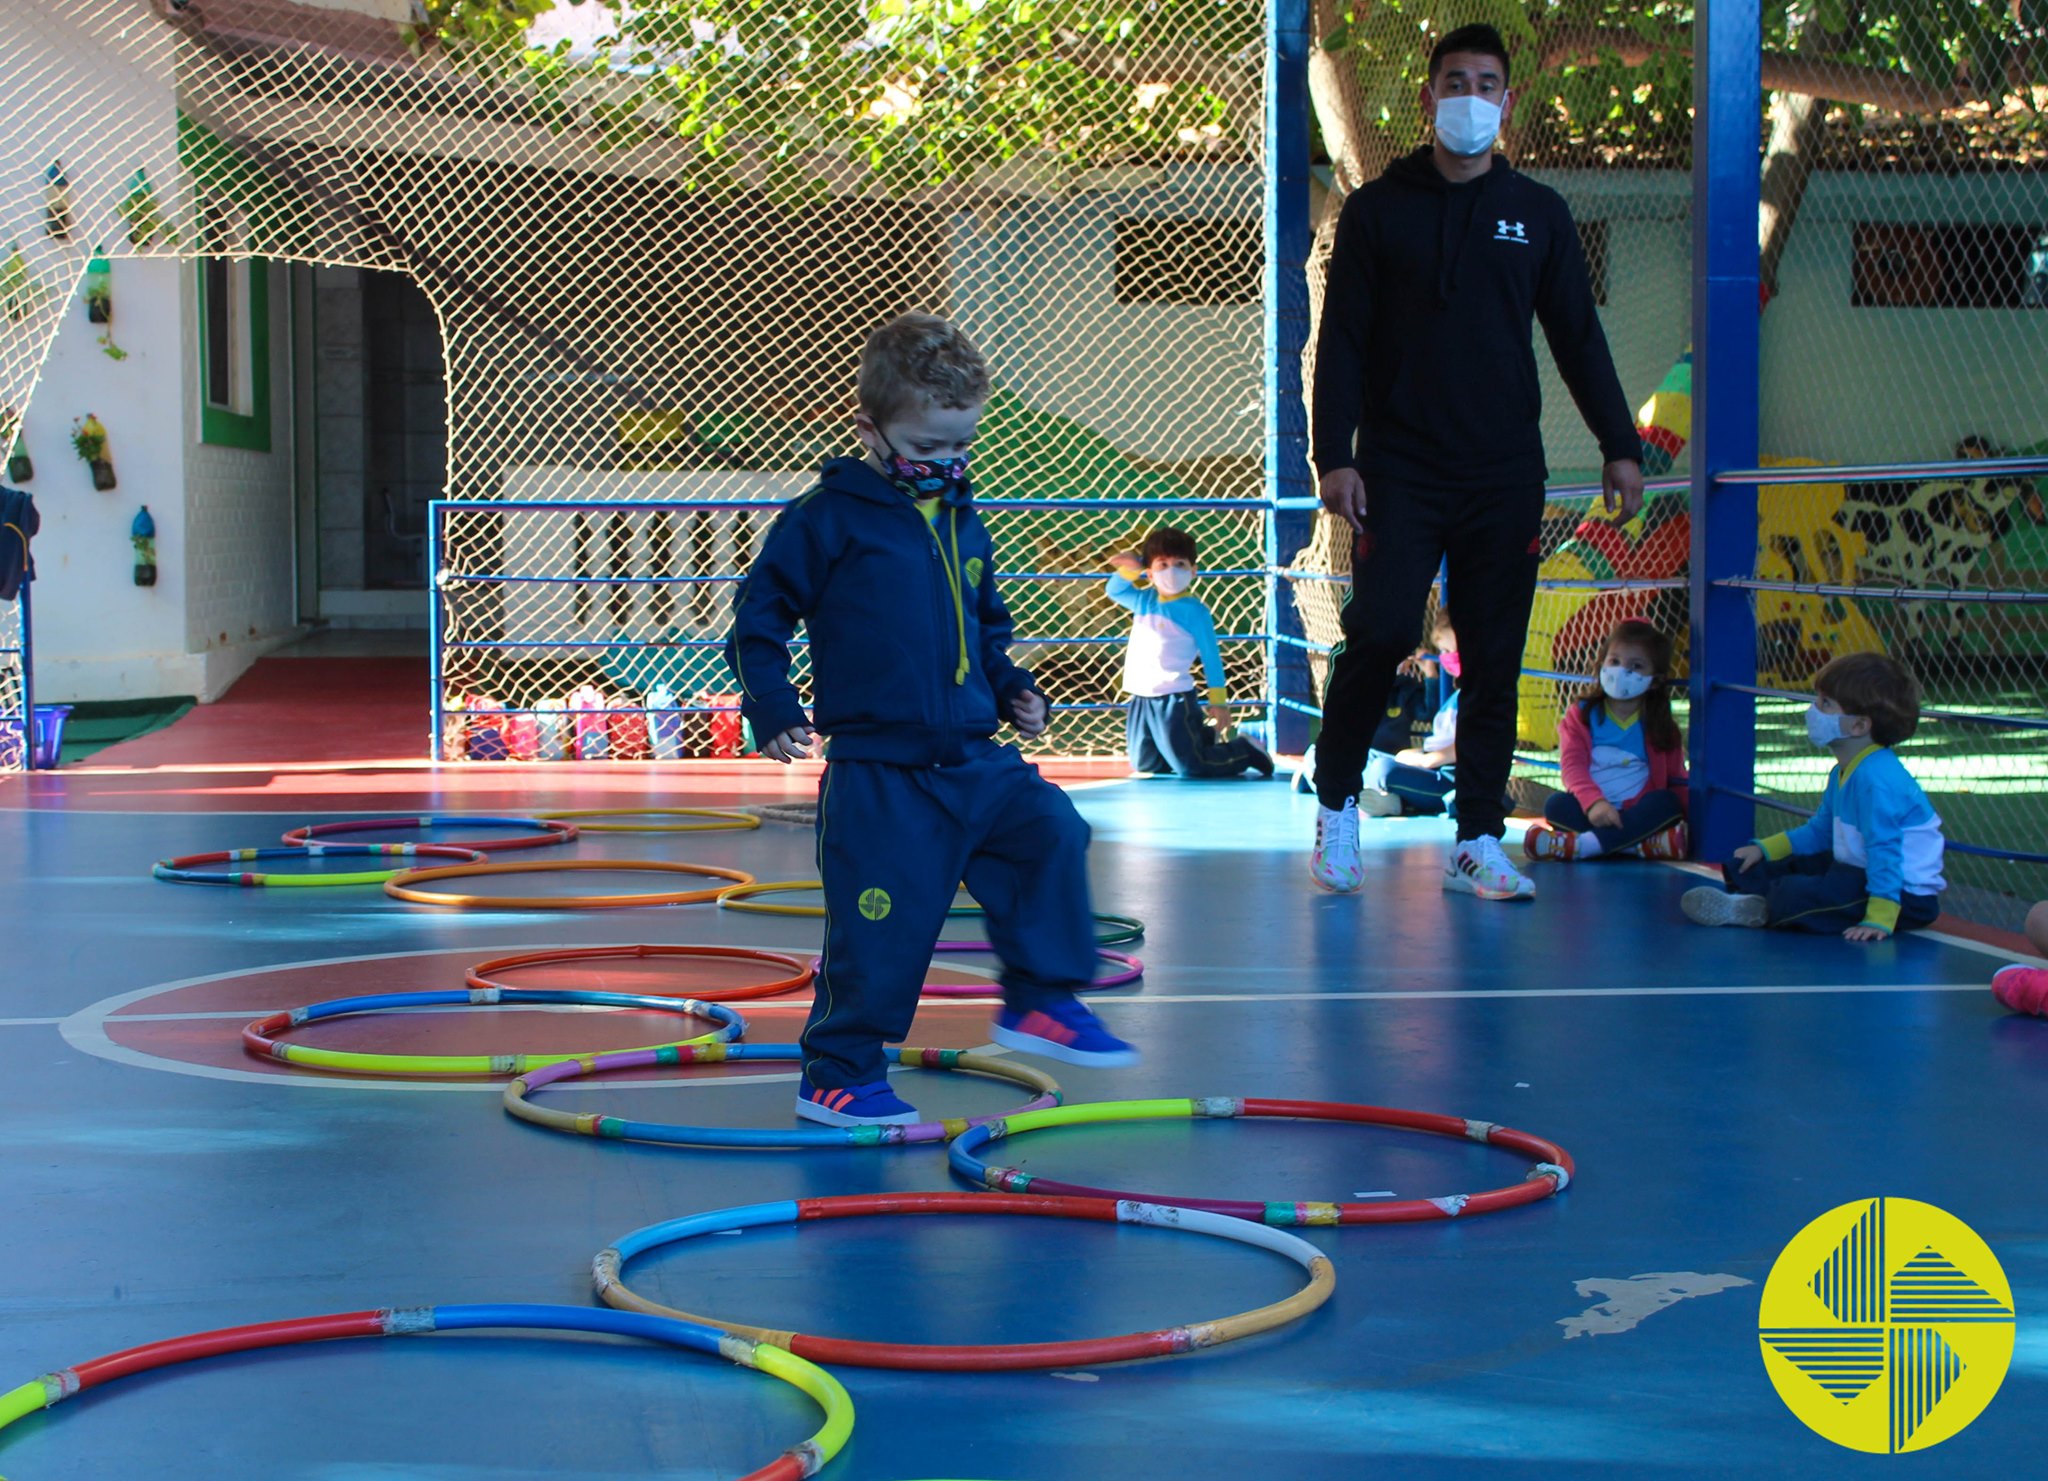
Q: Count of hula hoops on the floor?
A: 13